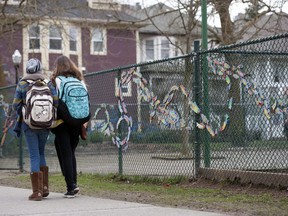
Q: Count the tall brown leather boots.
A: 2